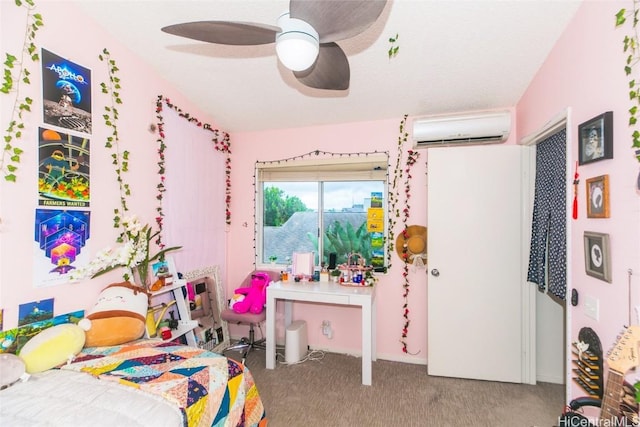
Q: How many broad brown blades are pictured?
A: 3